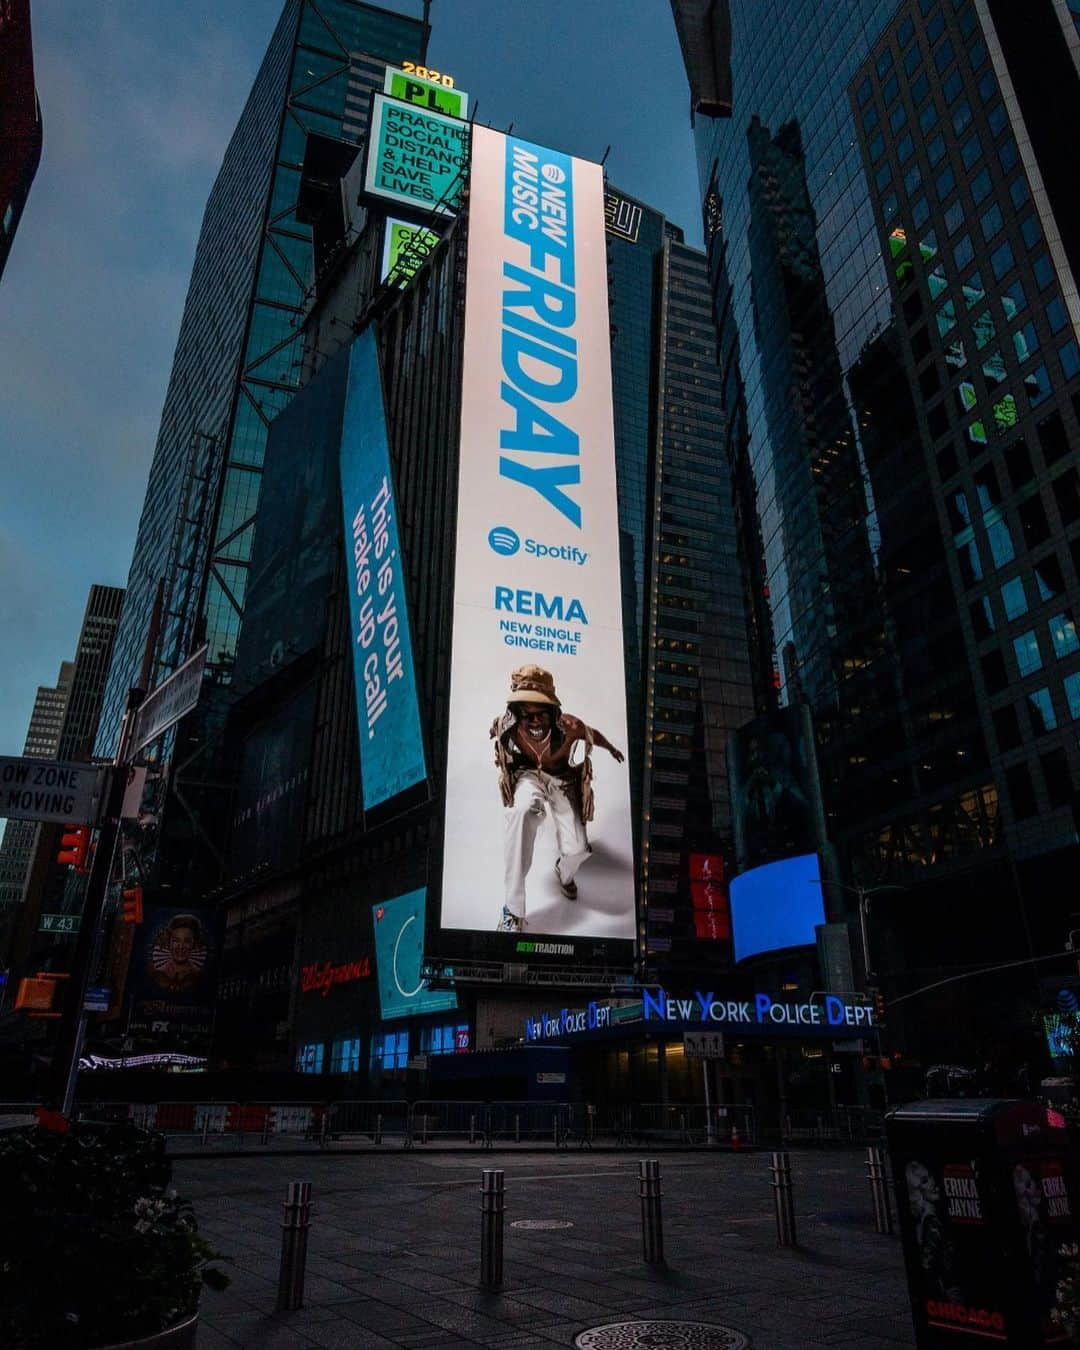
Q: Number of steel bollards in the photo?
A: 5